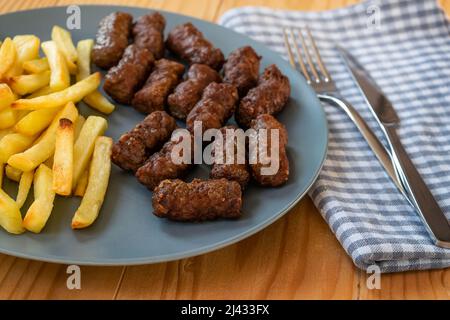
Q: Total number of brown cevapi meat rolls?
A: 14